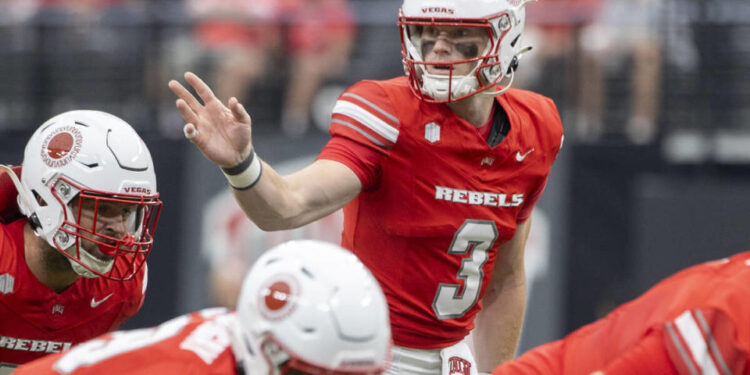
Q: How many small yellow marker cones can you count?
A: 0